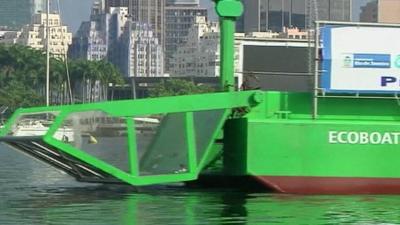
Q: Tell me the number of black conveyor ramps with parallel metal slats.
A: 1